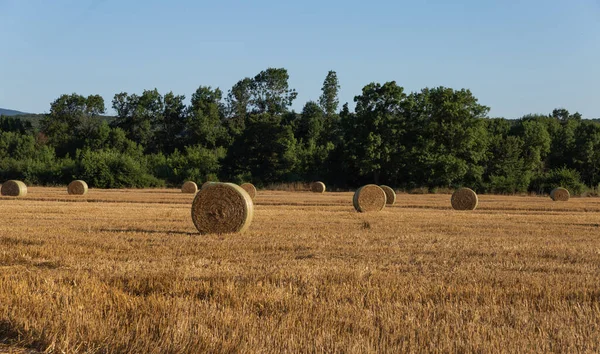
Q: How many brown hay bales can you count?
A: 11